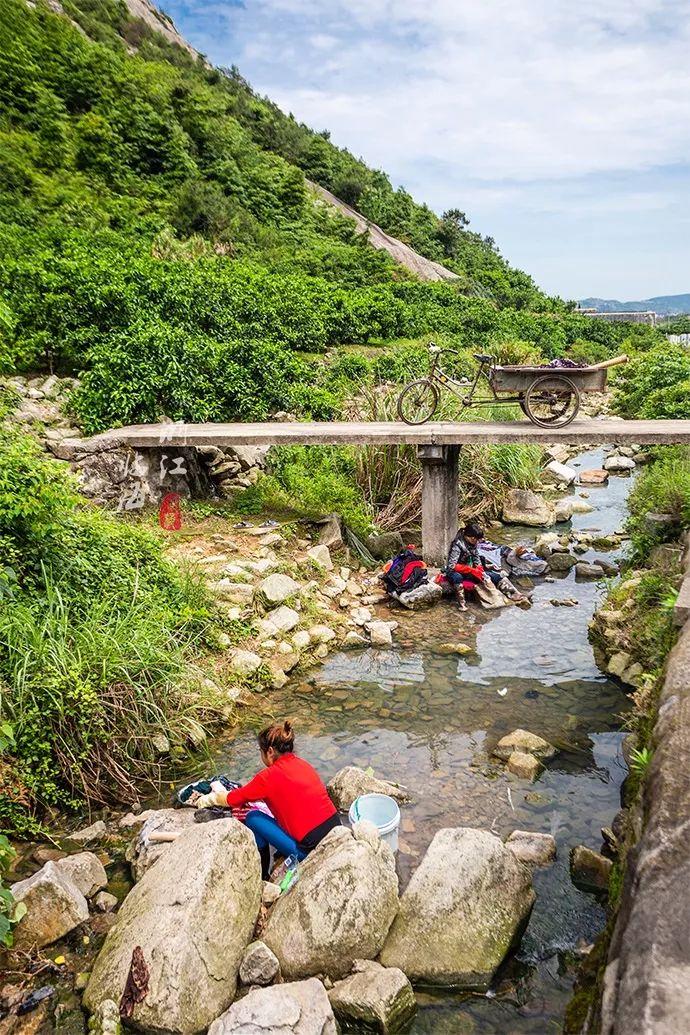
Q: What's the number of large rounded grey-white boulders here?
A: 3